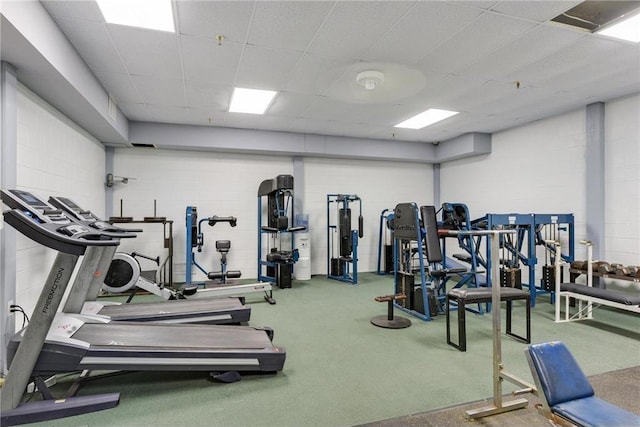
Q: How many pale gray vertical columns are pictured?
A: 5